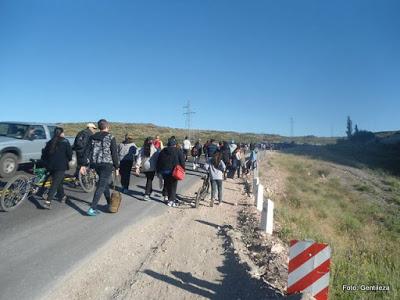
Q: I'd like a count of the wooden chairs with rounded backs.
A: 0